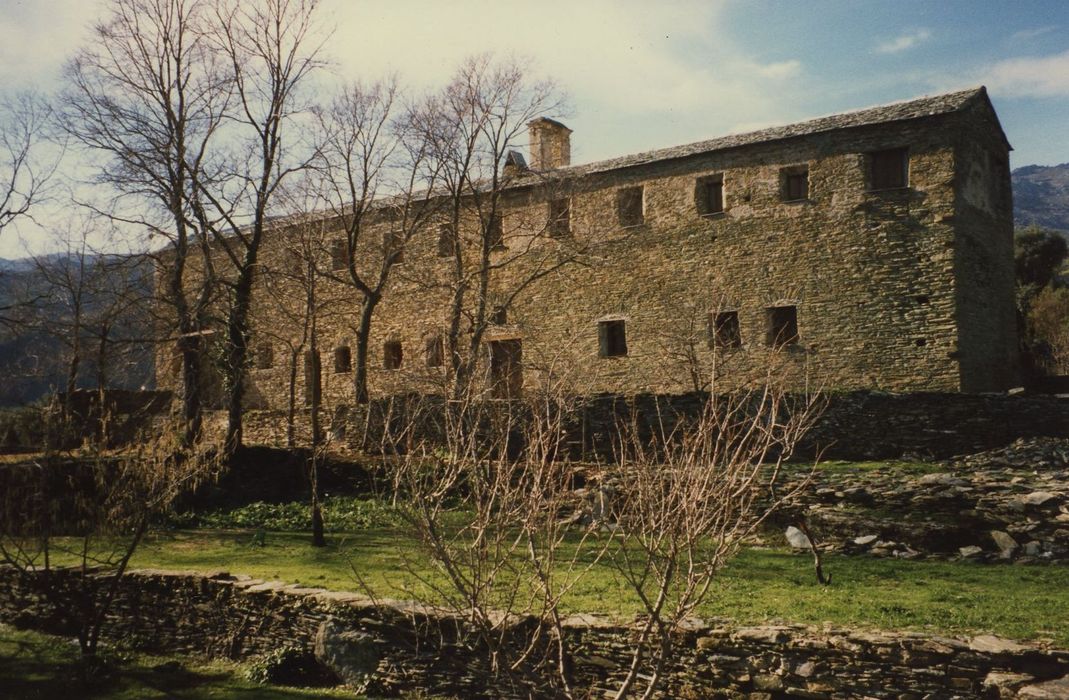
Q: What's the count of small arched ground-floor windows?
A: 4